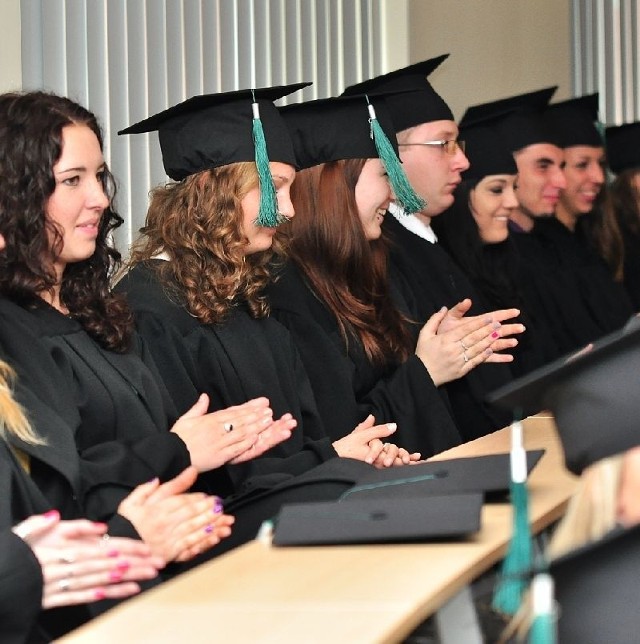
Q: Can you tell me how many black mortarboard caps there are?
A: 11